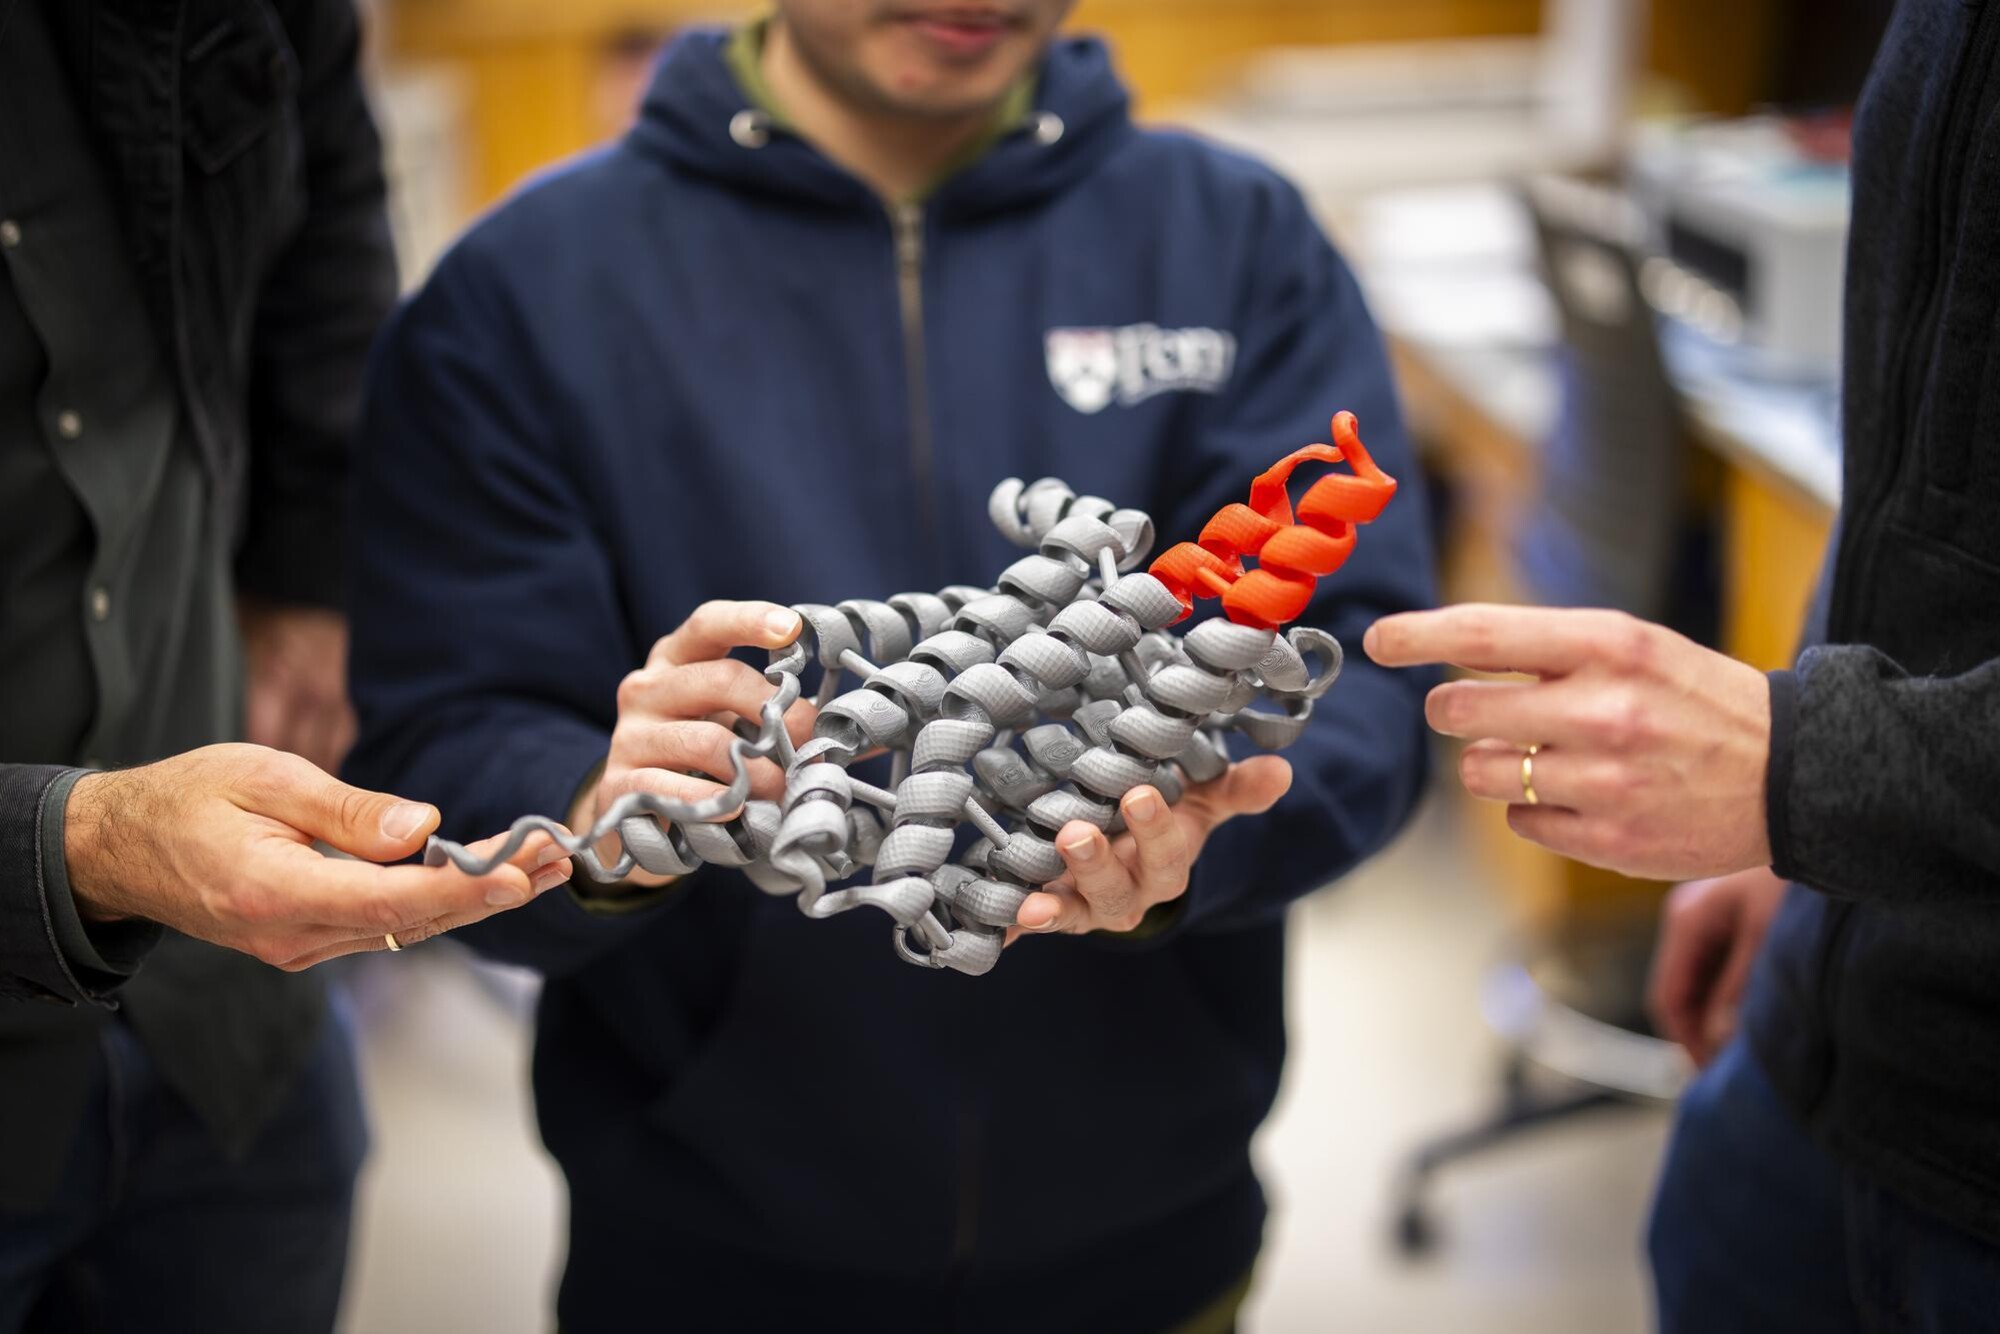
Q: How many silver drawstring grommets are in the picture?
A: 2